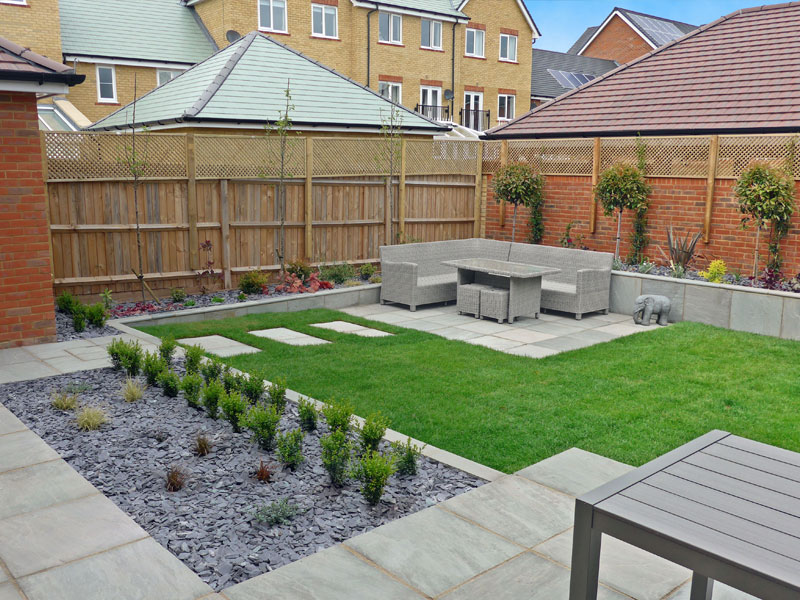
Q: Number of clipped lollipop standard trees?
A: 3